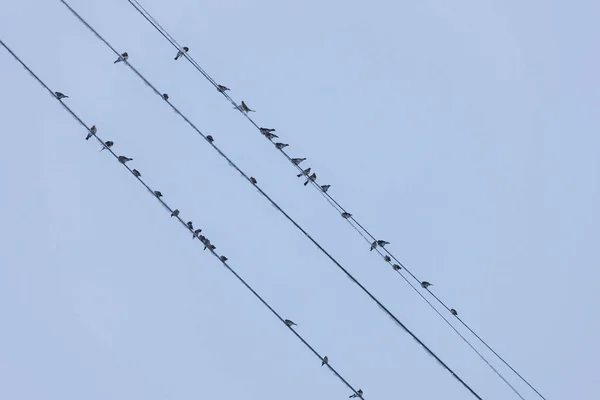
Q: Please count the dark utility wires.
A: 4